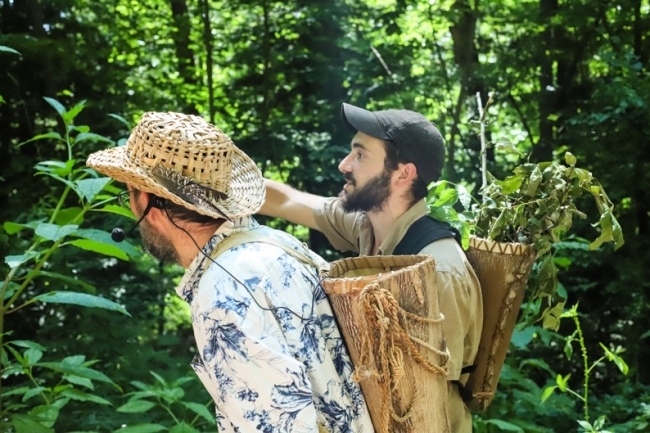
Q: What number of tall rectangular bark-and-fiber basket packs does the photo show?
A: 2